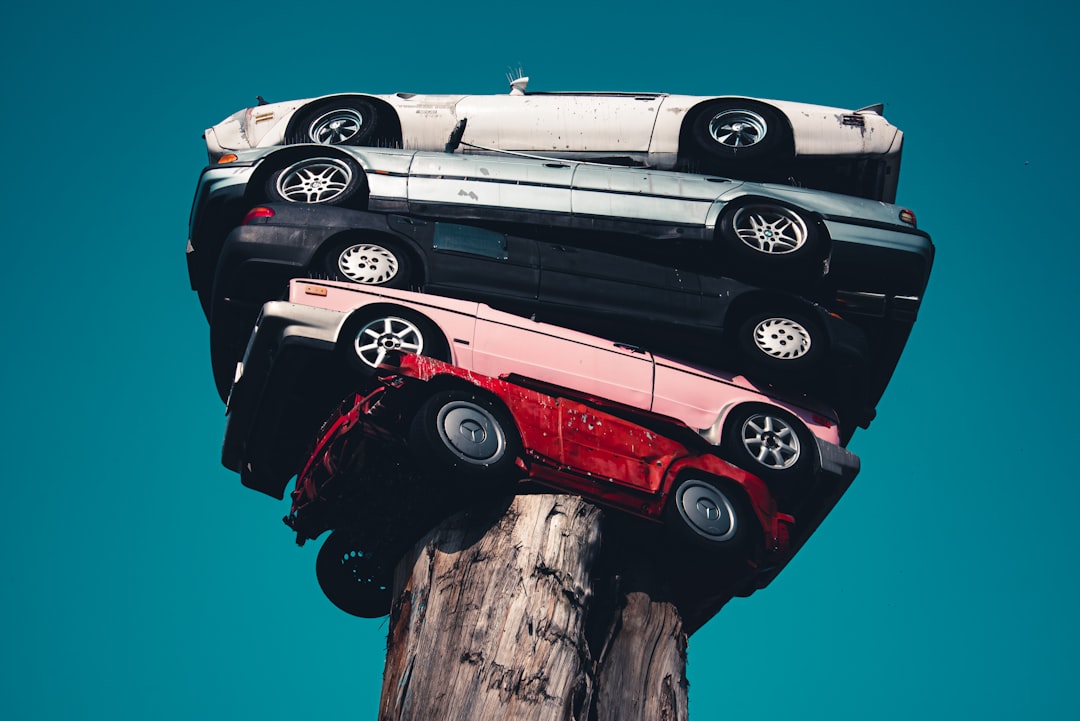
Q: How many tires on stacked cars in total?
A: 11